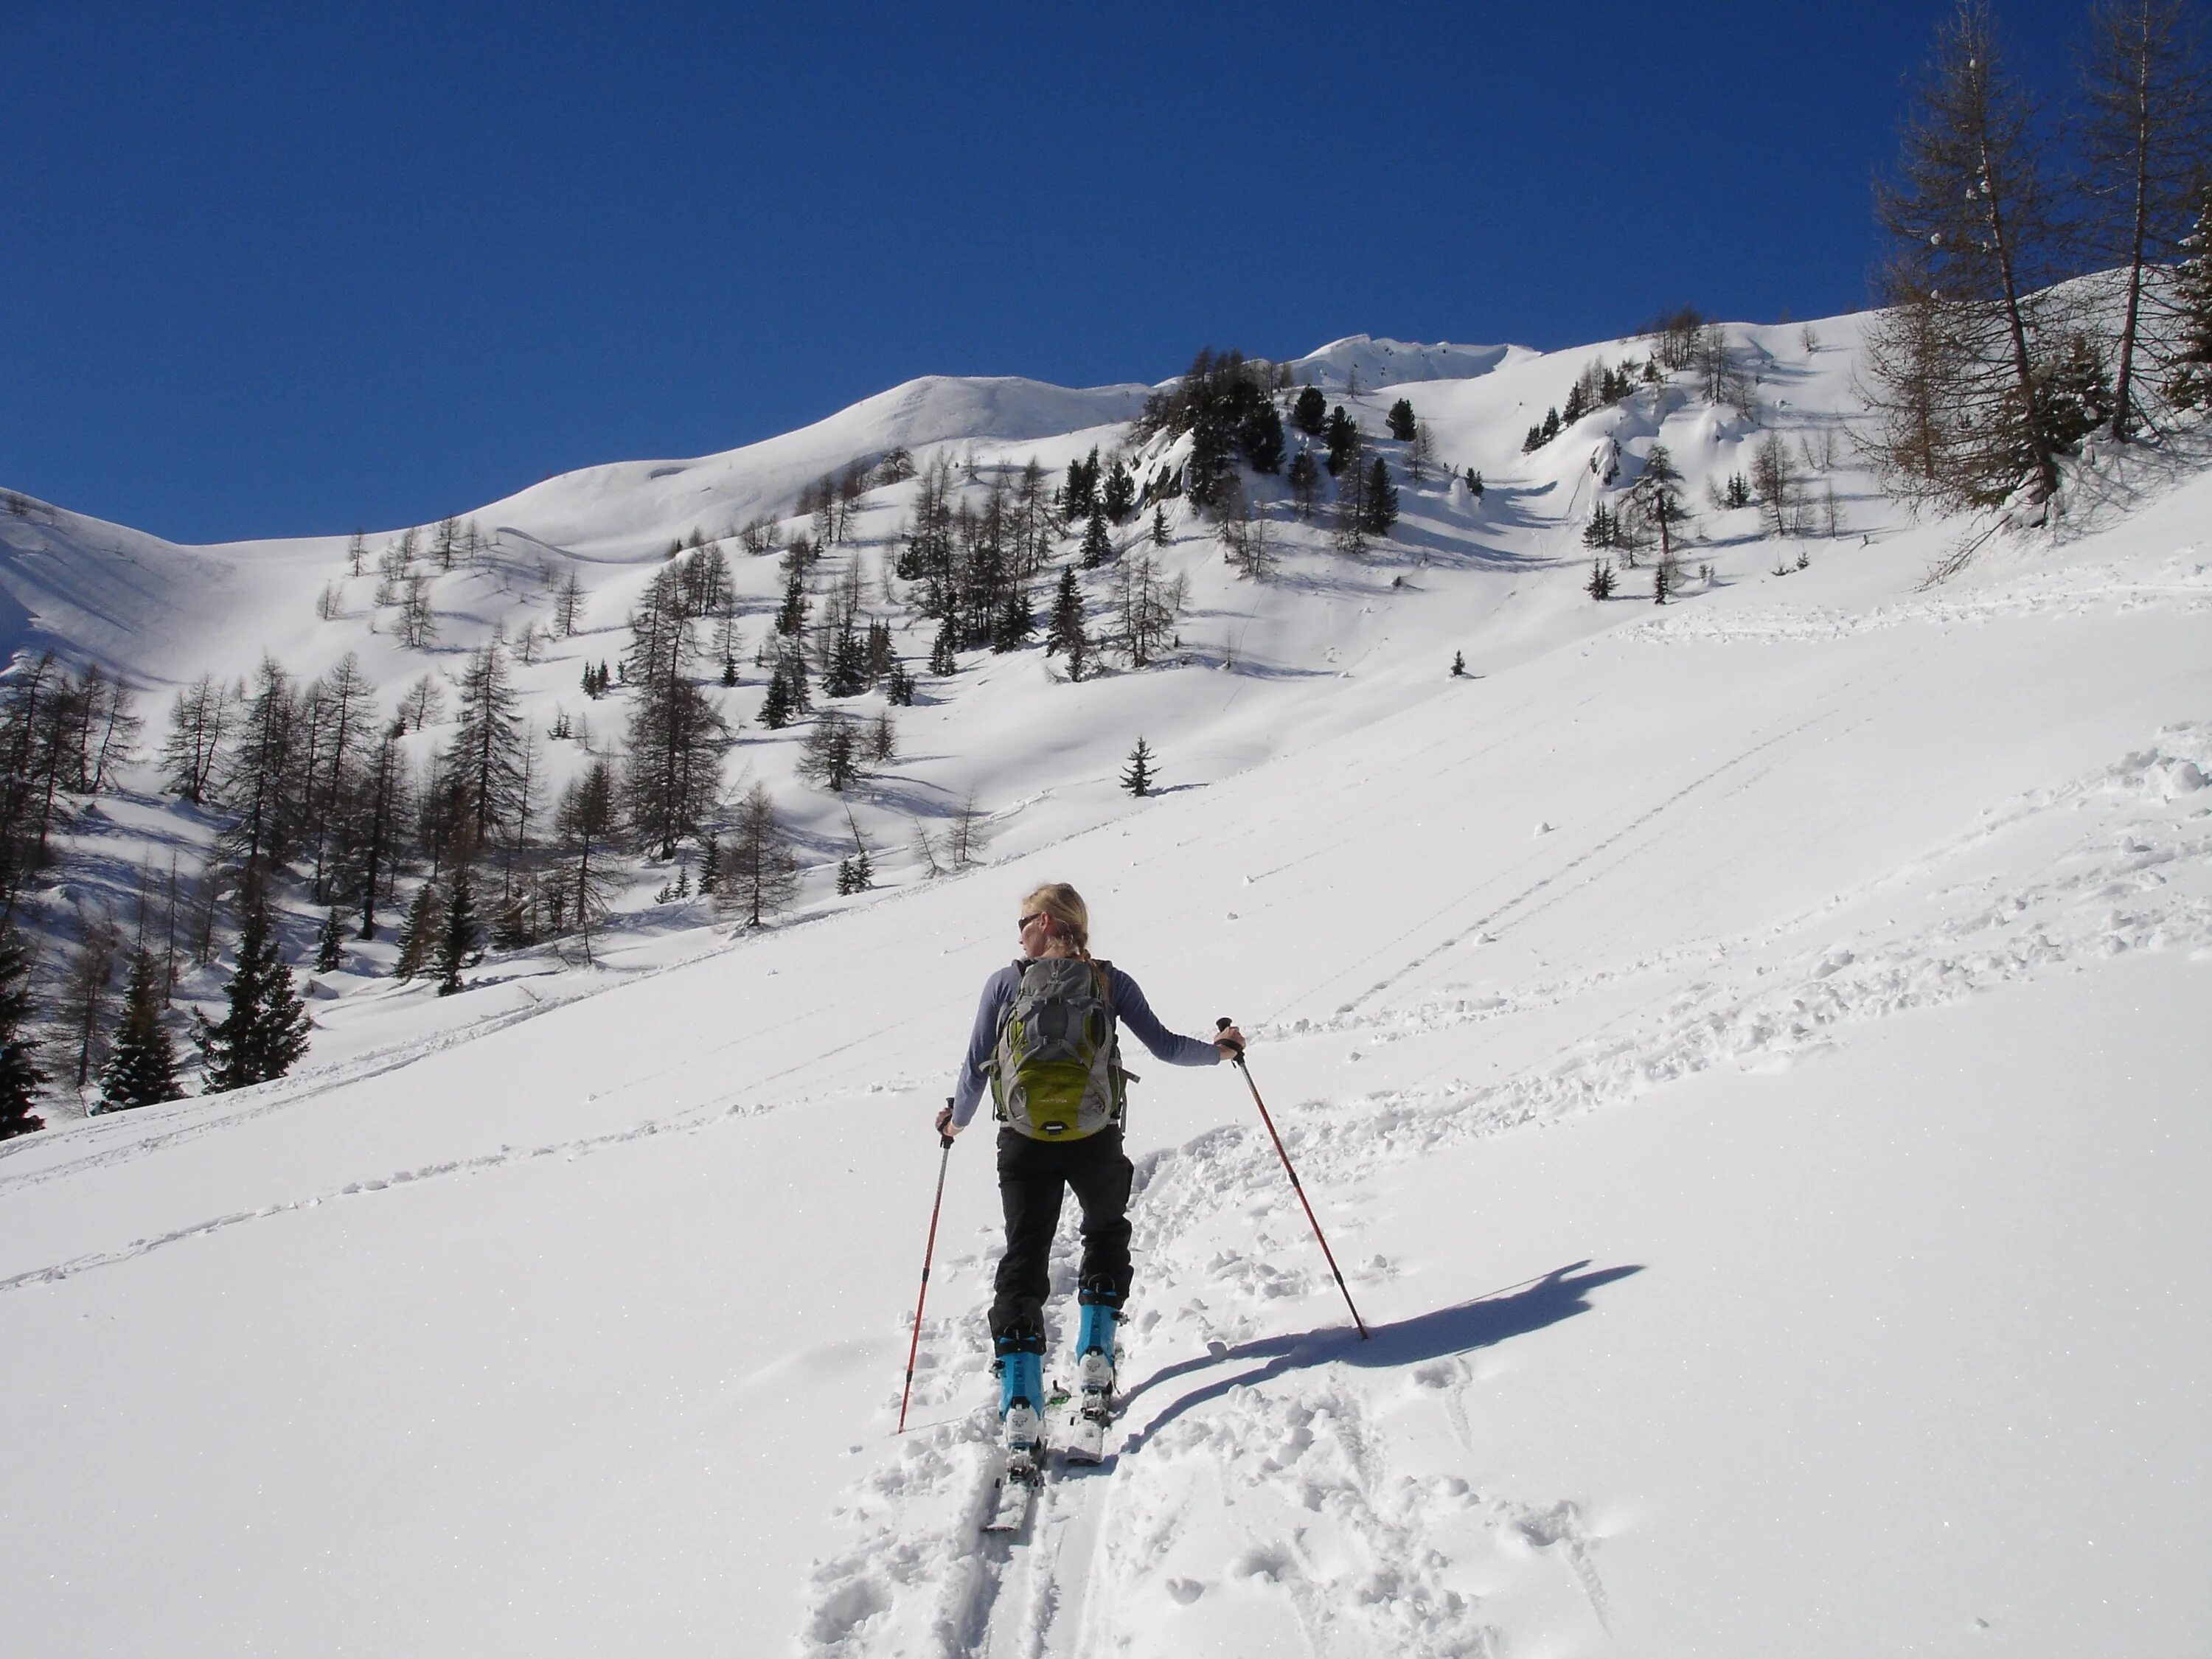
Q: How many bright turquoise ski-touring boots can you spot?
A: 2